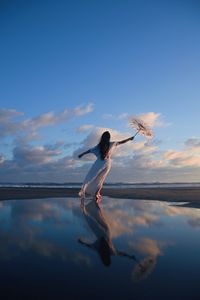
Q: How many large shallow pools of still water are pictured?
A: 1